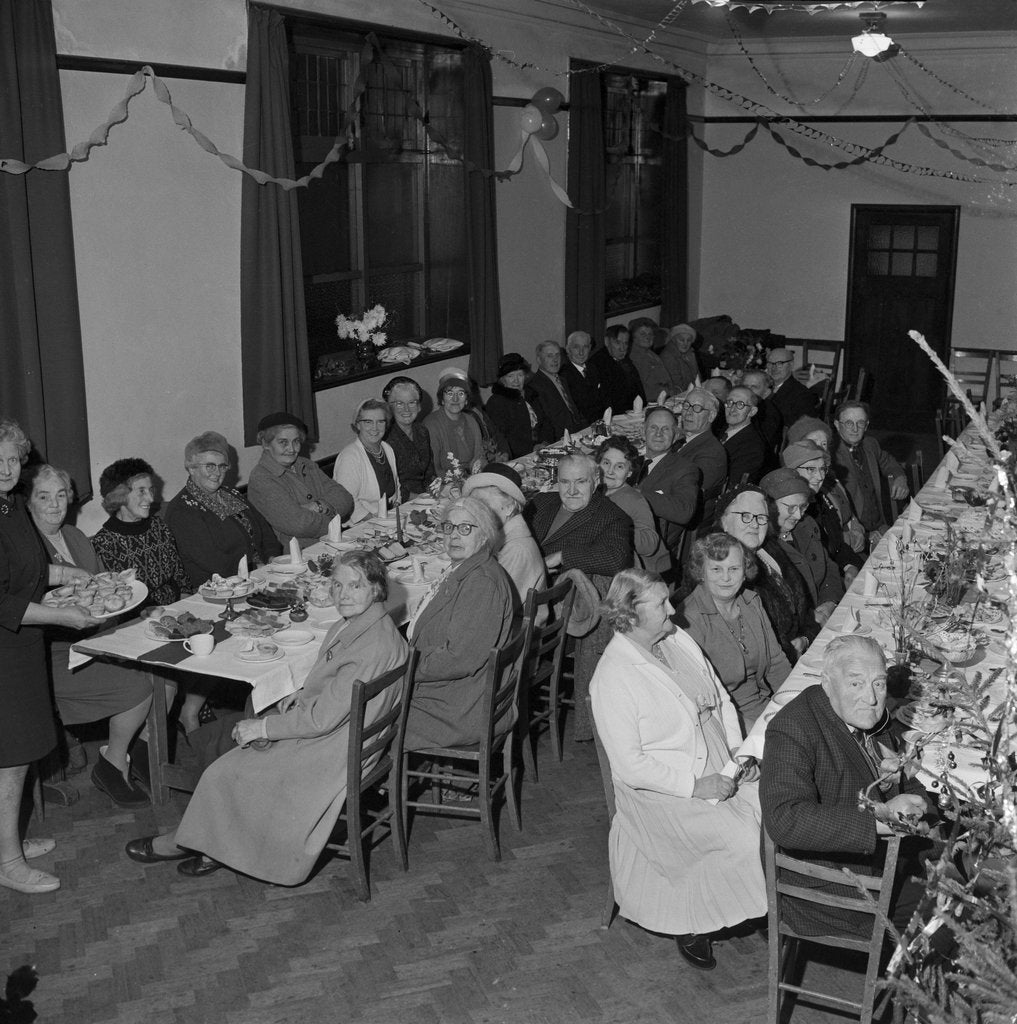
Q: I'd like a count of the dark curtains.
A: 5